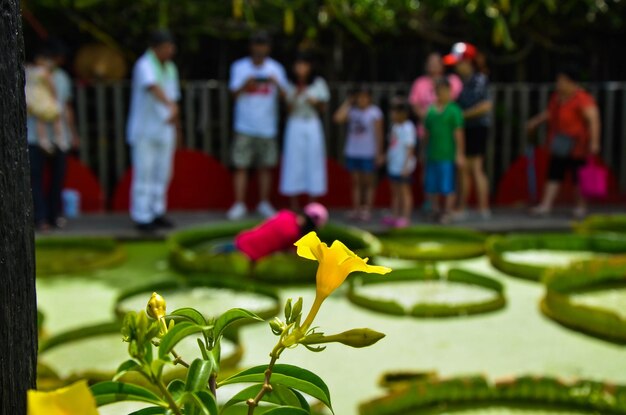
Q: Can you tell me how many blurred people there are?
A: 12